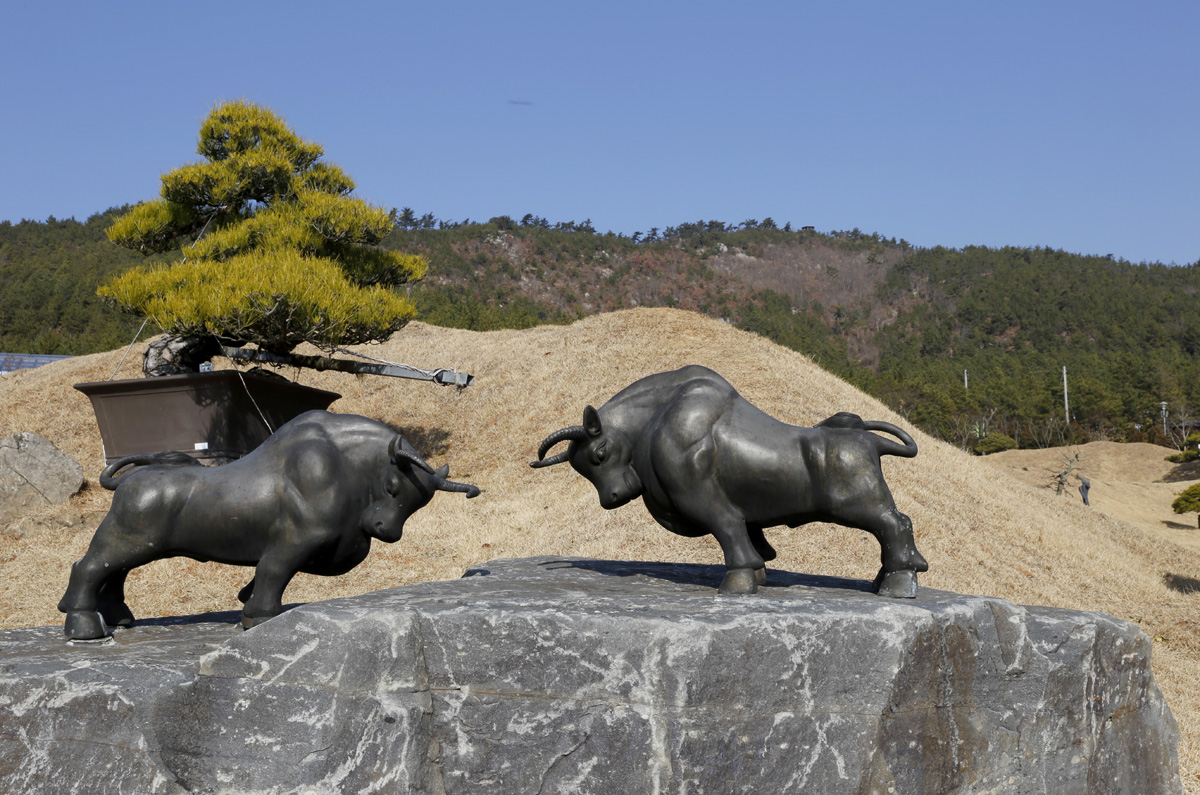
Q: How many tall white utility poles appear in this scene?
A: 2